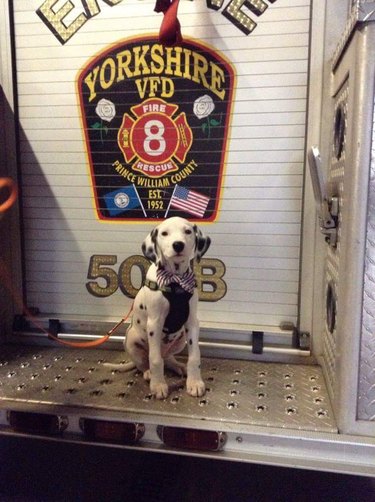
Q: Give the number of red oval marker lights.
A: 3